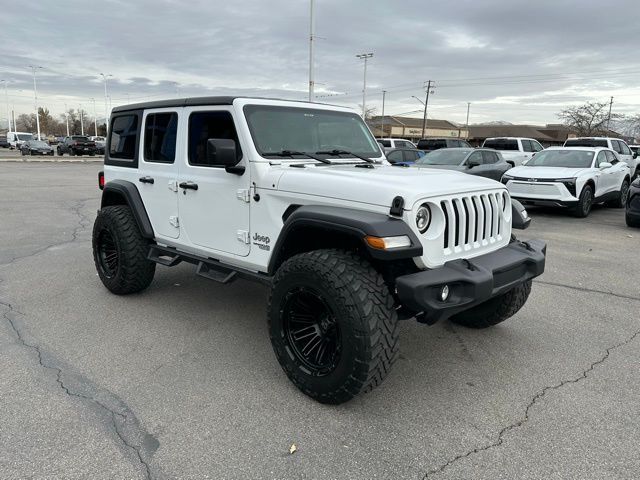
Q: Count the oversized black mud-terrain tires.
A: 3